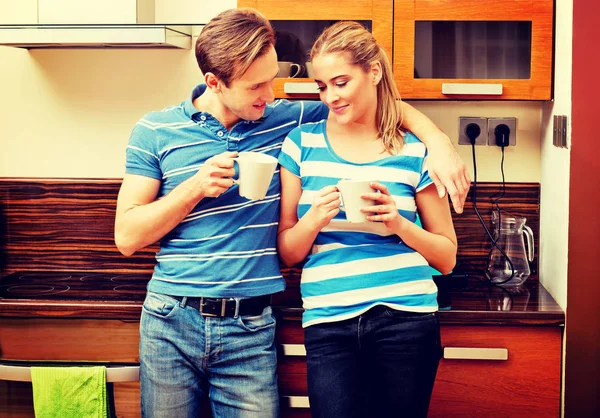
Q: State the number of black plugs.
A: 2